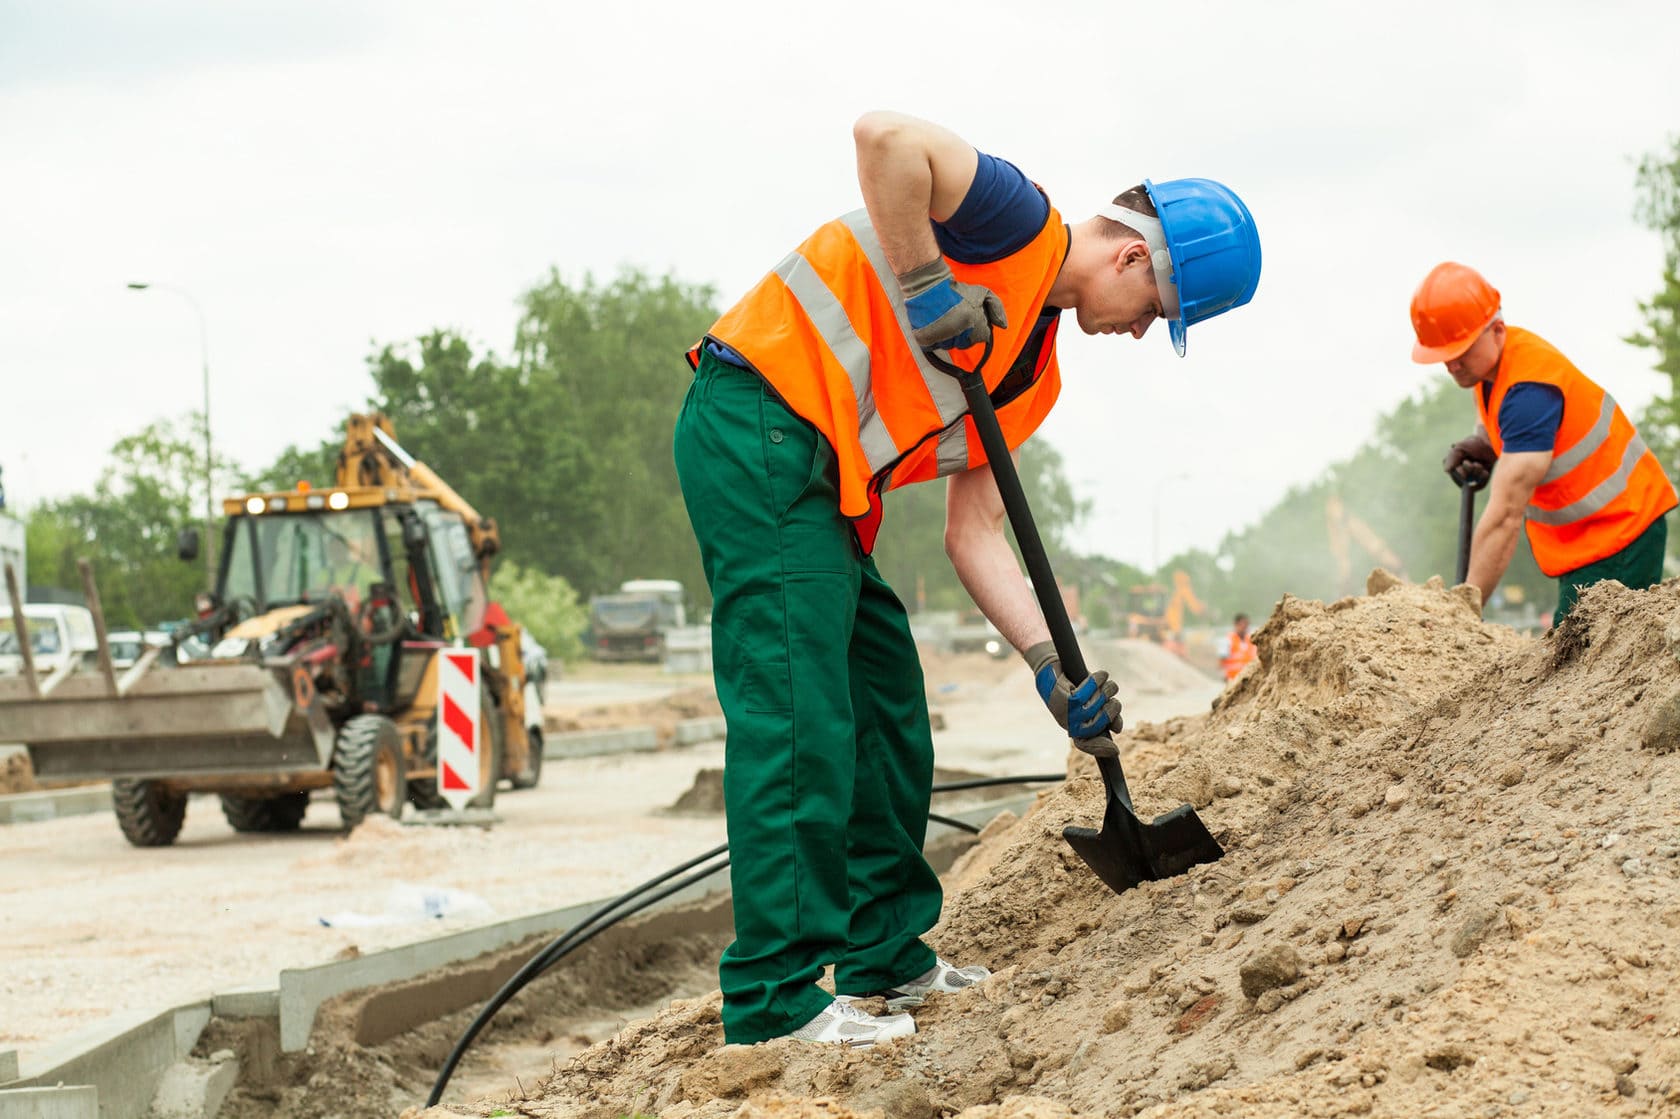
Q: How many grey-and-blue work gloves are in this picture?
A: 2